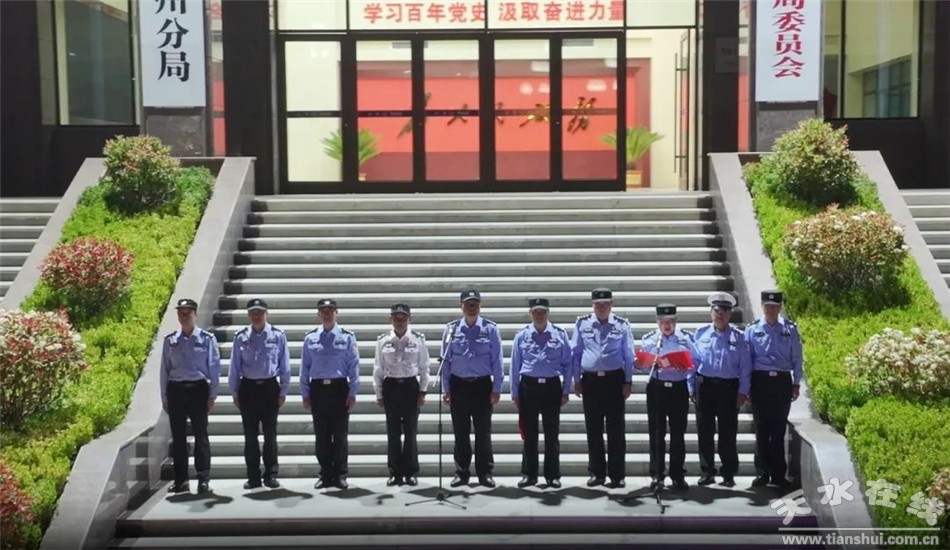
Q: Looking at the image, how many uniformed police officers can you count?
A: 10